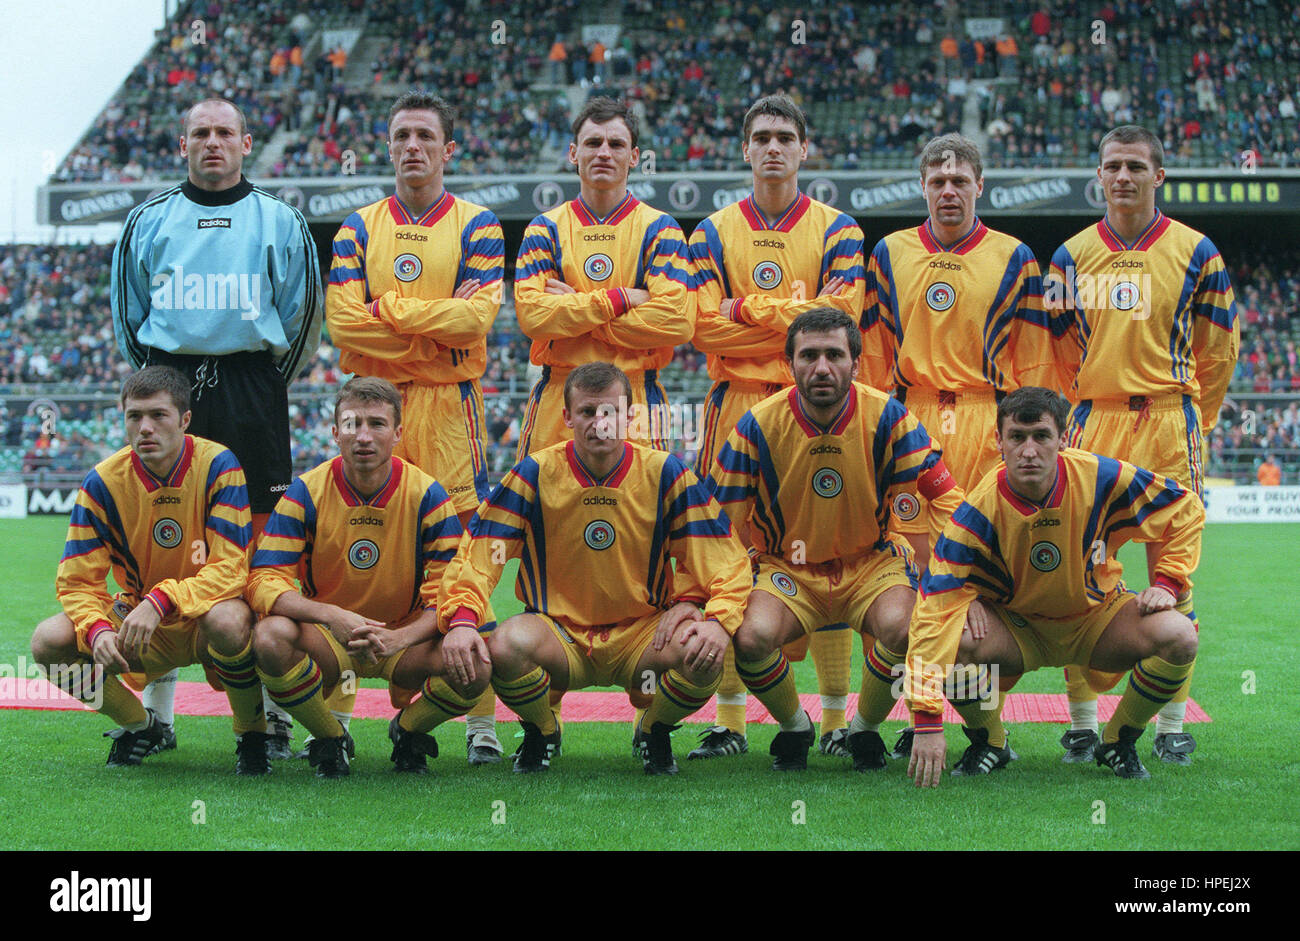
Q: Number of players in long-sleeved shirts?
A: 11